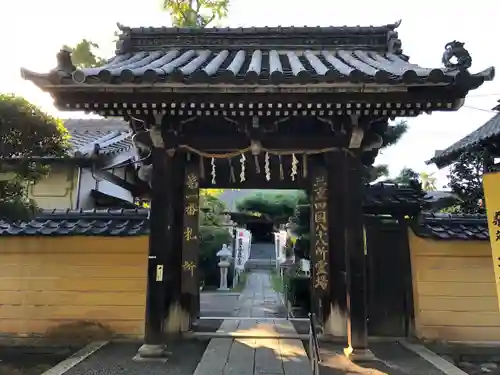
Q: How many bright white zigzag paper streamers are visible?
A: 4